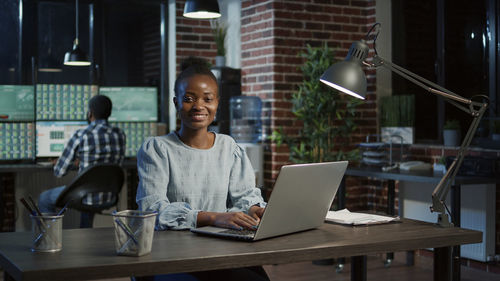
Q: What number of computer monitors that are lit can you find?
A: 6